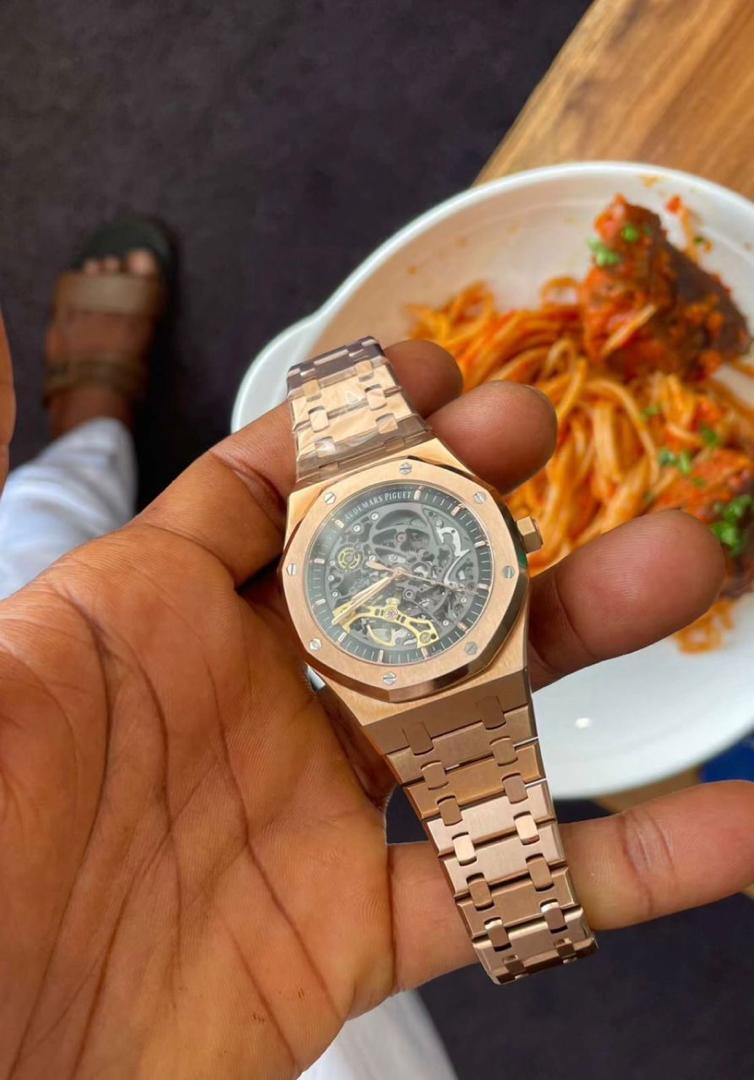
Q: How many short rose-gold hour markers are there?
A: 11